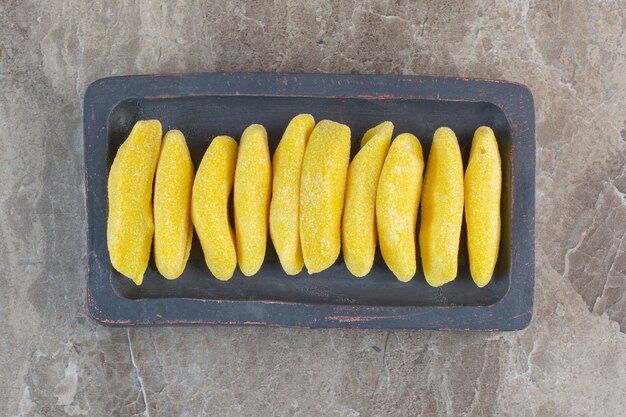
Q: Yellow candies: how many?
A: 10